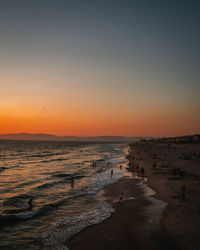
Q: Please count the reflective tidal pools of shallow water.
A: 1